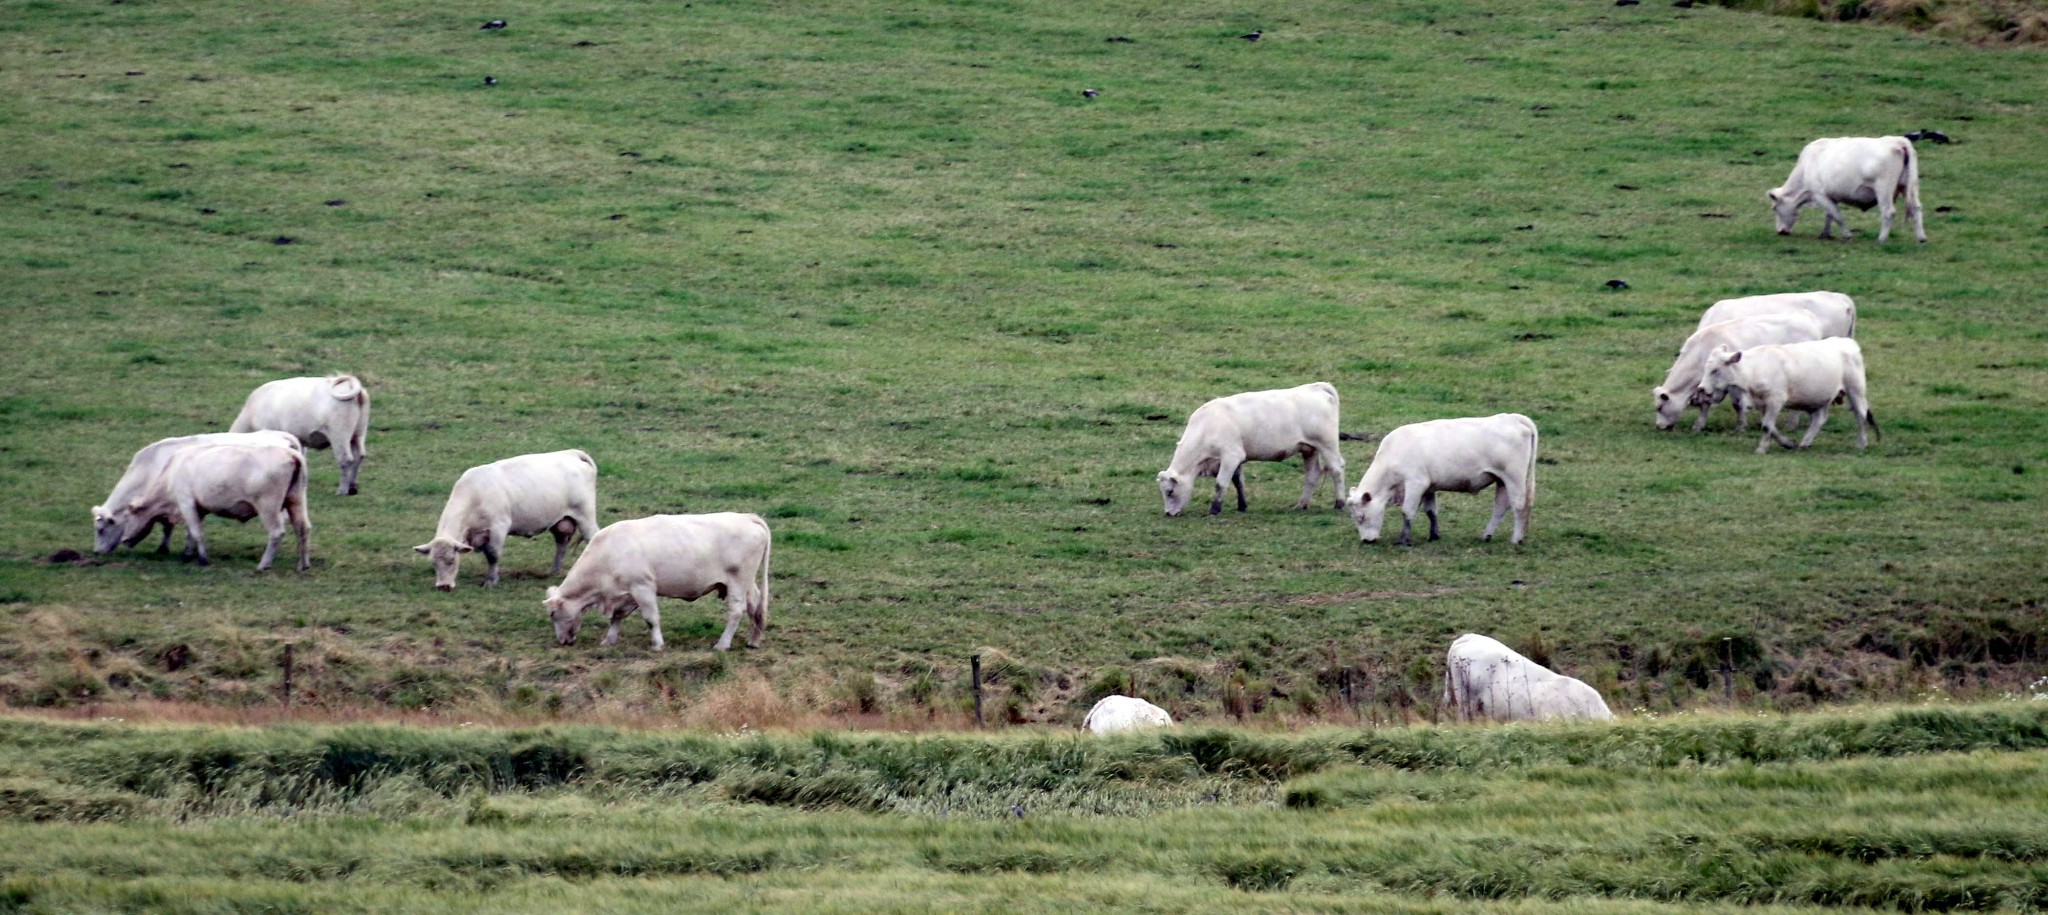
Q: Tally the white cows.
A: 13